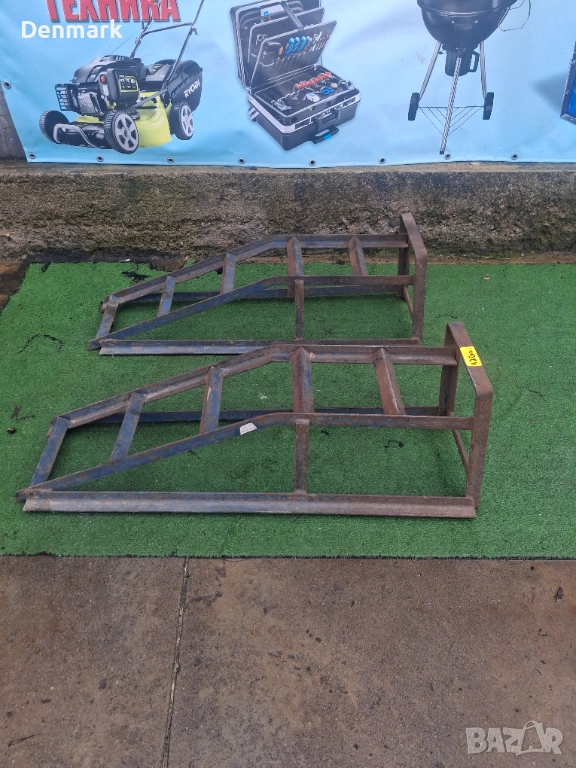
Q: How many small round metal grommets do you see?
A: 9